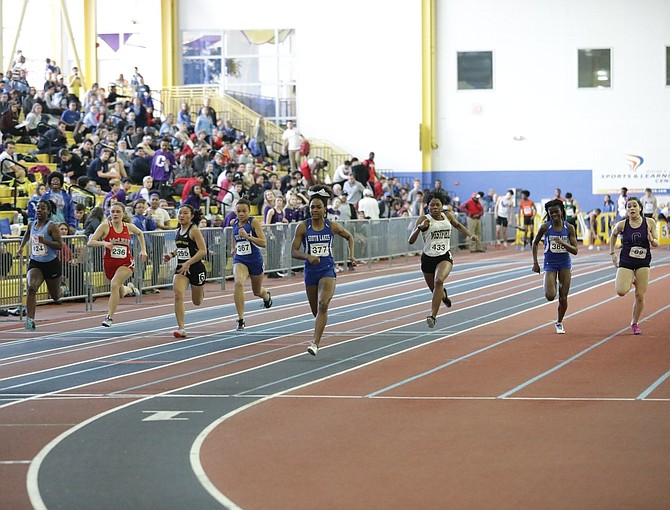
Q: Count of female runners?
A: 8